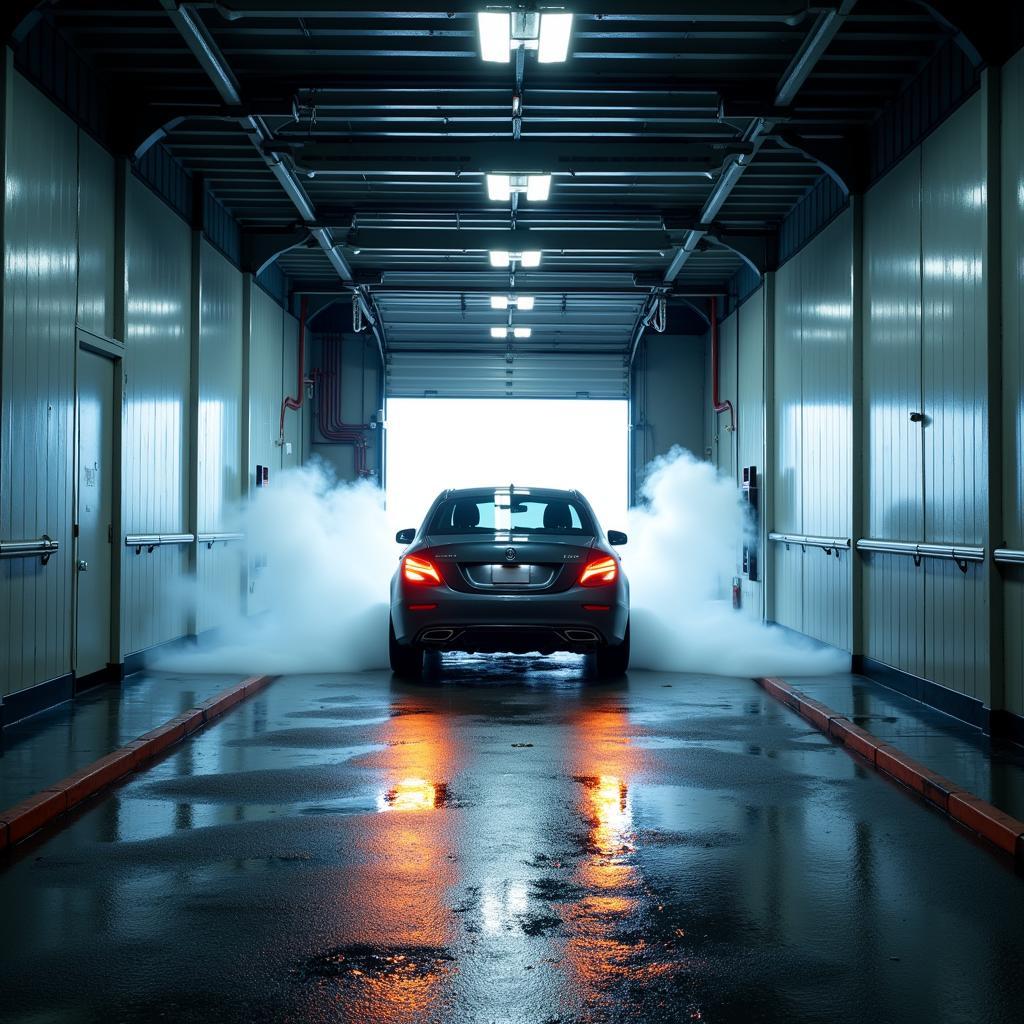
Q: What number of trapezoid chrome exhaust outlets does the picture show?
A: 2